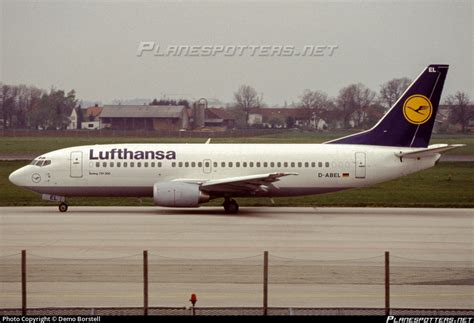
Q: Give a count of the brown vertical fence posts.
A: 4